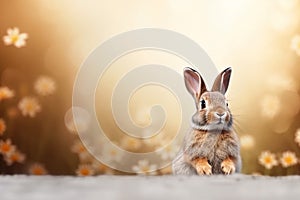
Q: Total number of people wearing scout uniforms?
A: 0